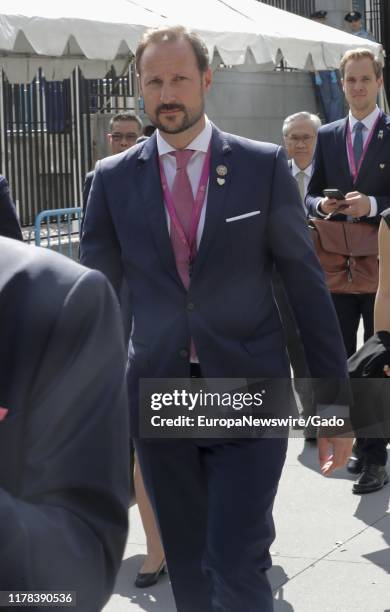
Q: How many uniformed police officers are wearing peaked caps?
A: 2